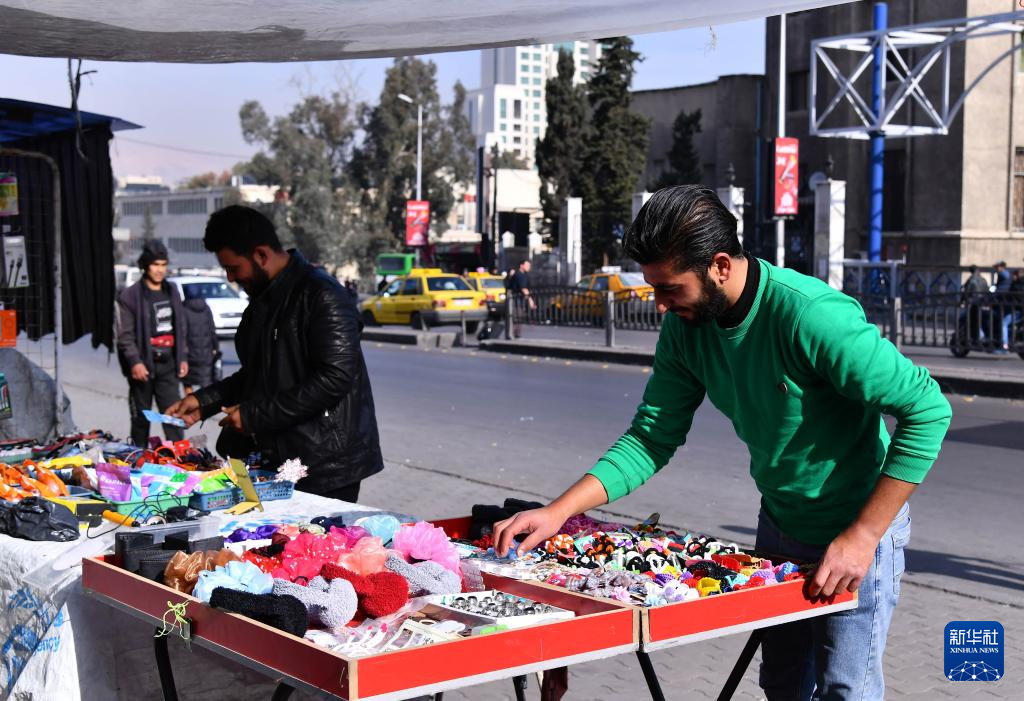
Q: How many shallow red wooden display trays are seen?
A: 2